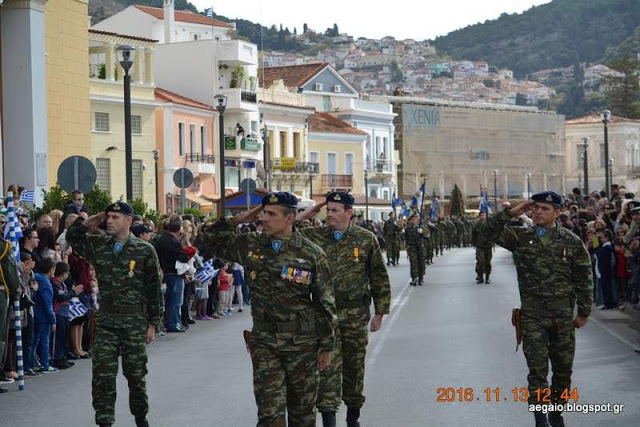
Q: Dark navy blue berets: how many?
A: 4